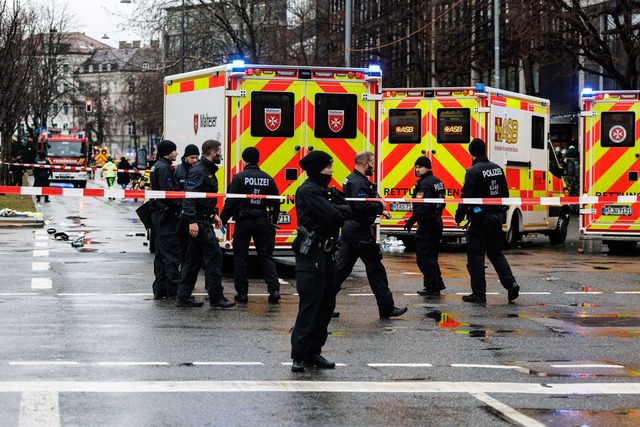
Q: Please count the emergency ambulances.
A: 3